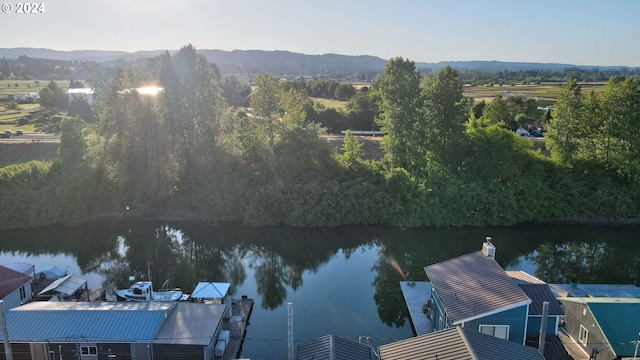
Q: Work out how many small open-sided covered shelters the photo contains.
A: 2